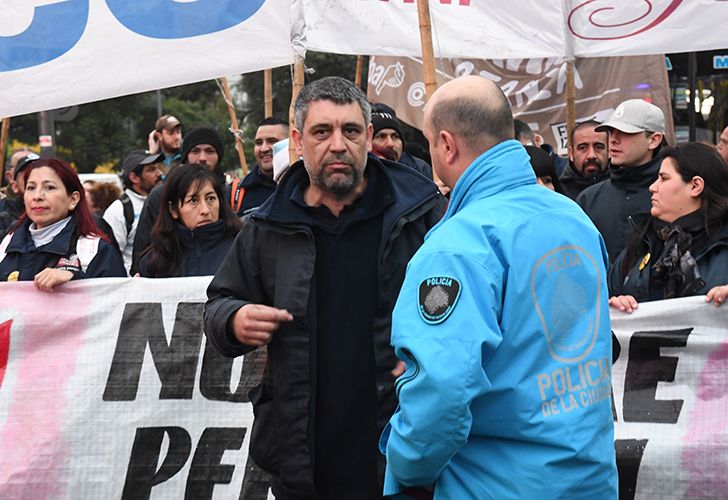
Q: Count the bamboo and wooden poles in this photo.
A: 7